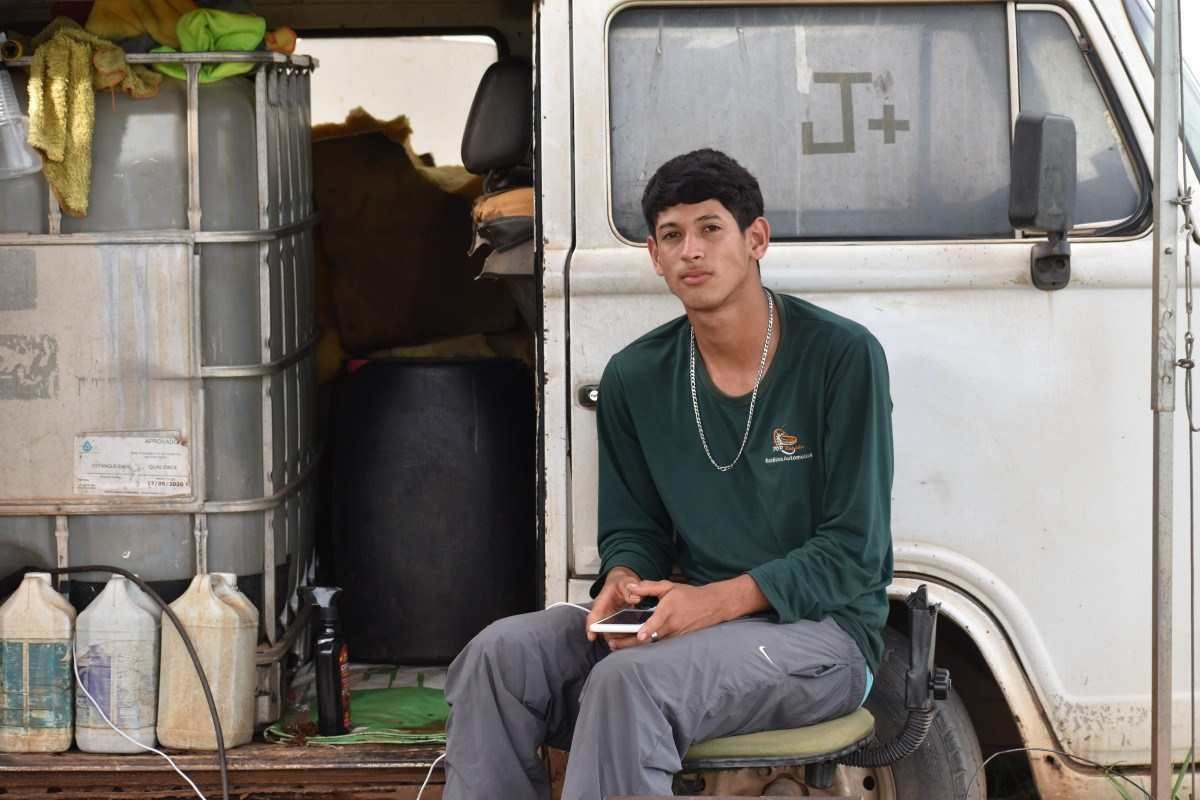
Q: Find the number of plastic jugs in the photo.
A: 3